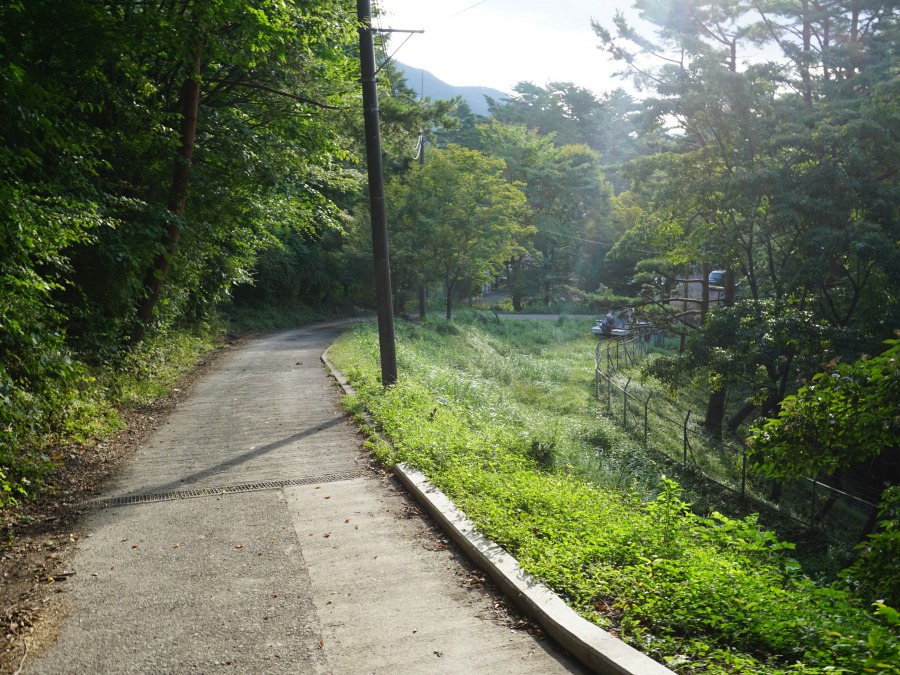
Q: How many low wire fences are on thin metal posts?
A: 1